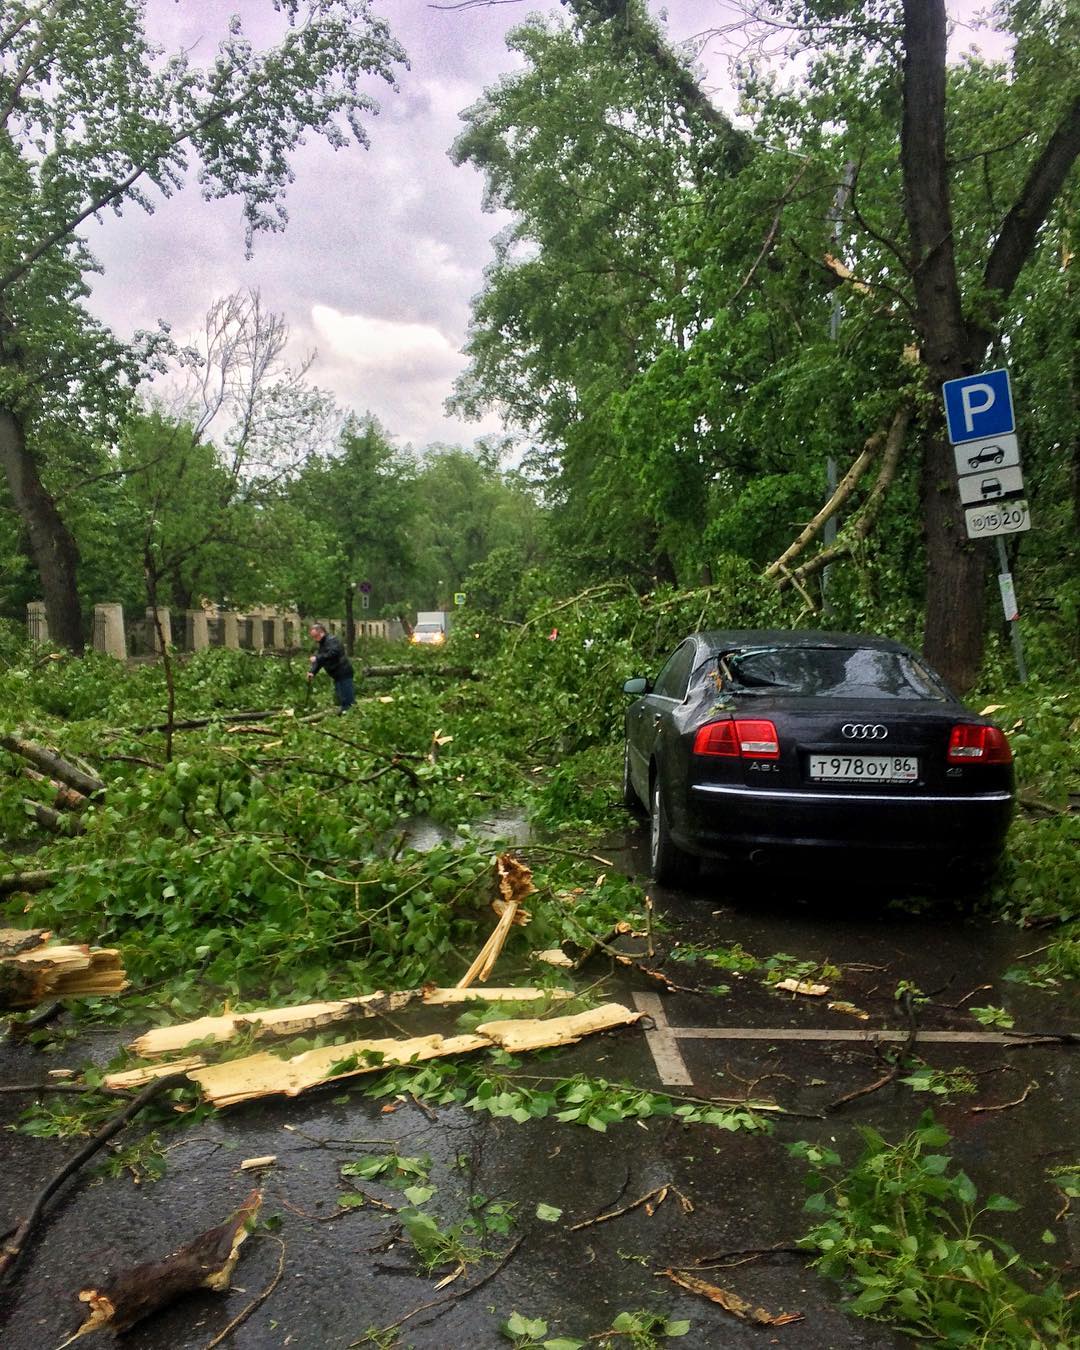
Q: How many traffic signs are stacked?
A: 4